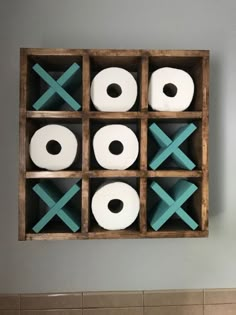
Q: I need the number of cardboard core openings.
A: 5